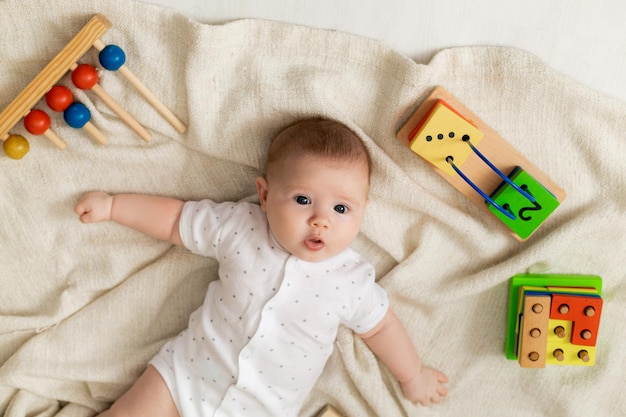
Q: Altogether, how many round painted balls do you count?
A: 6